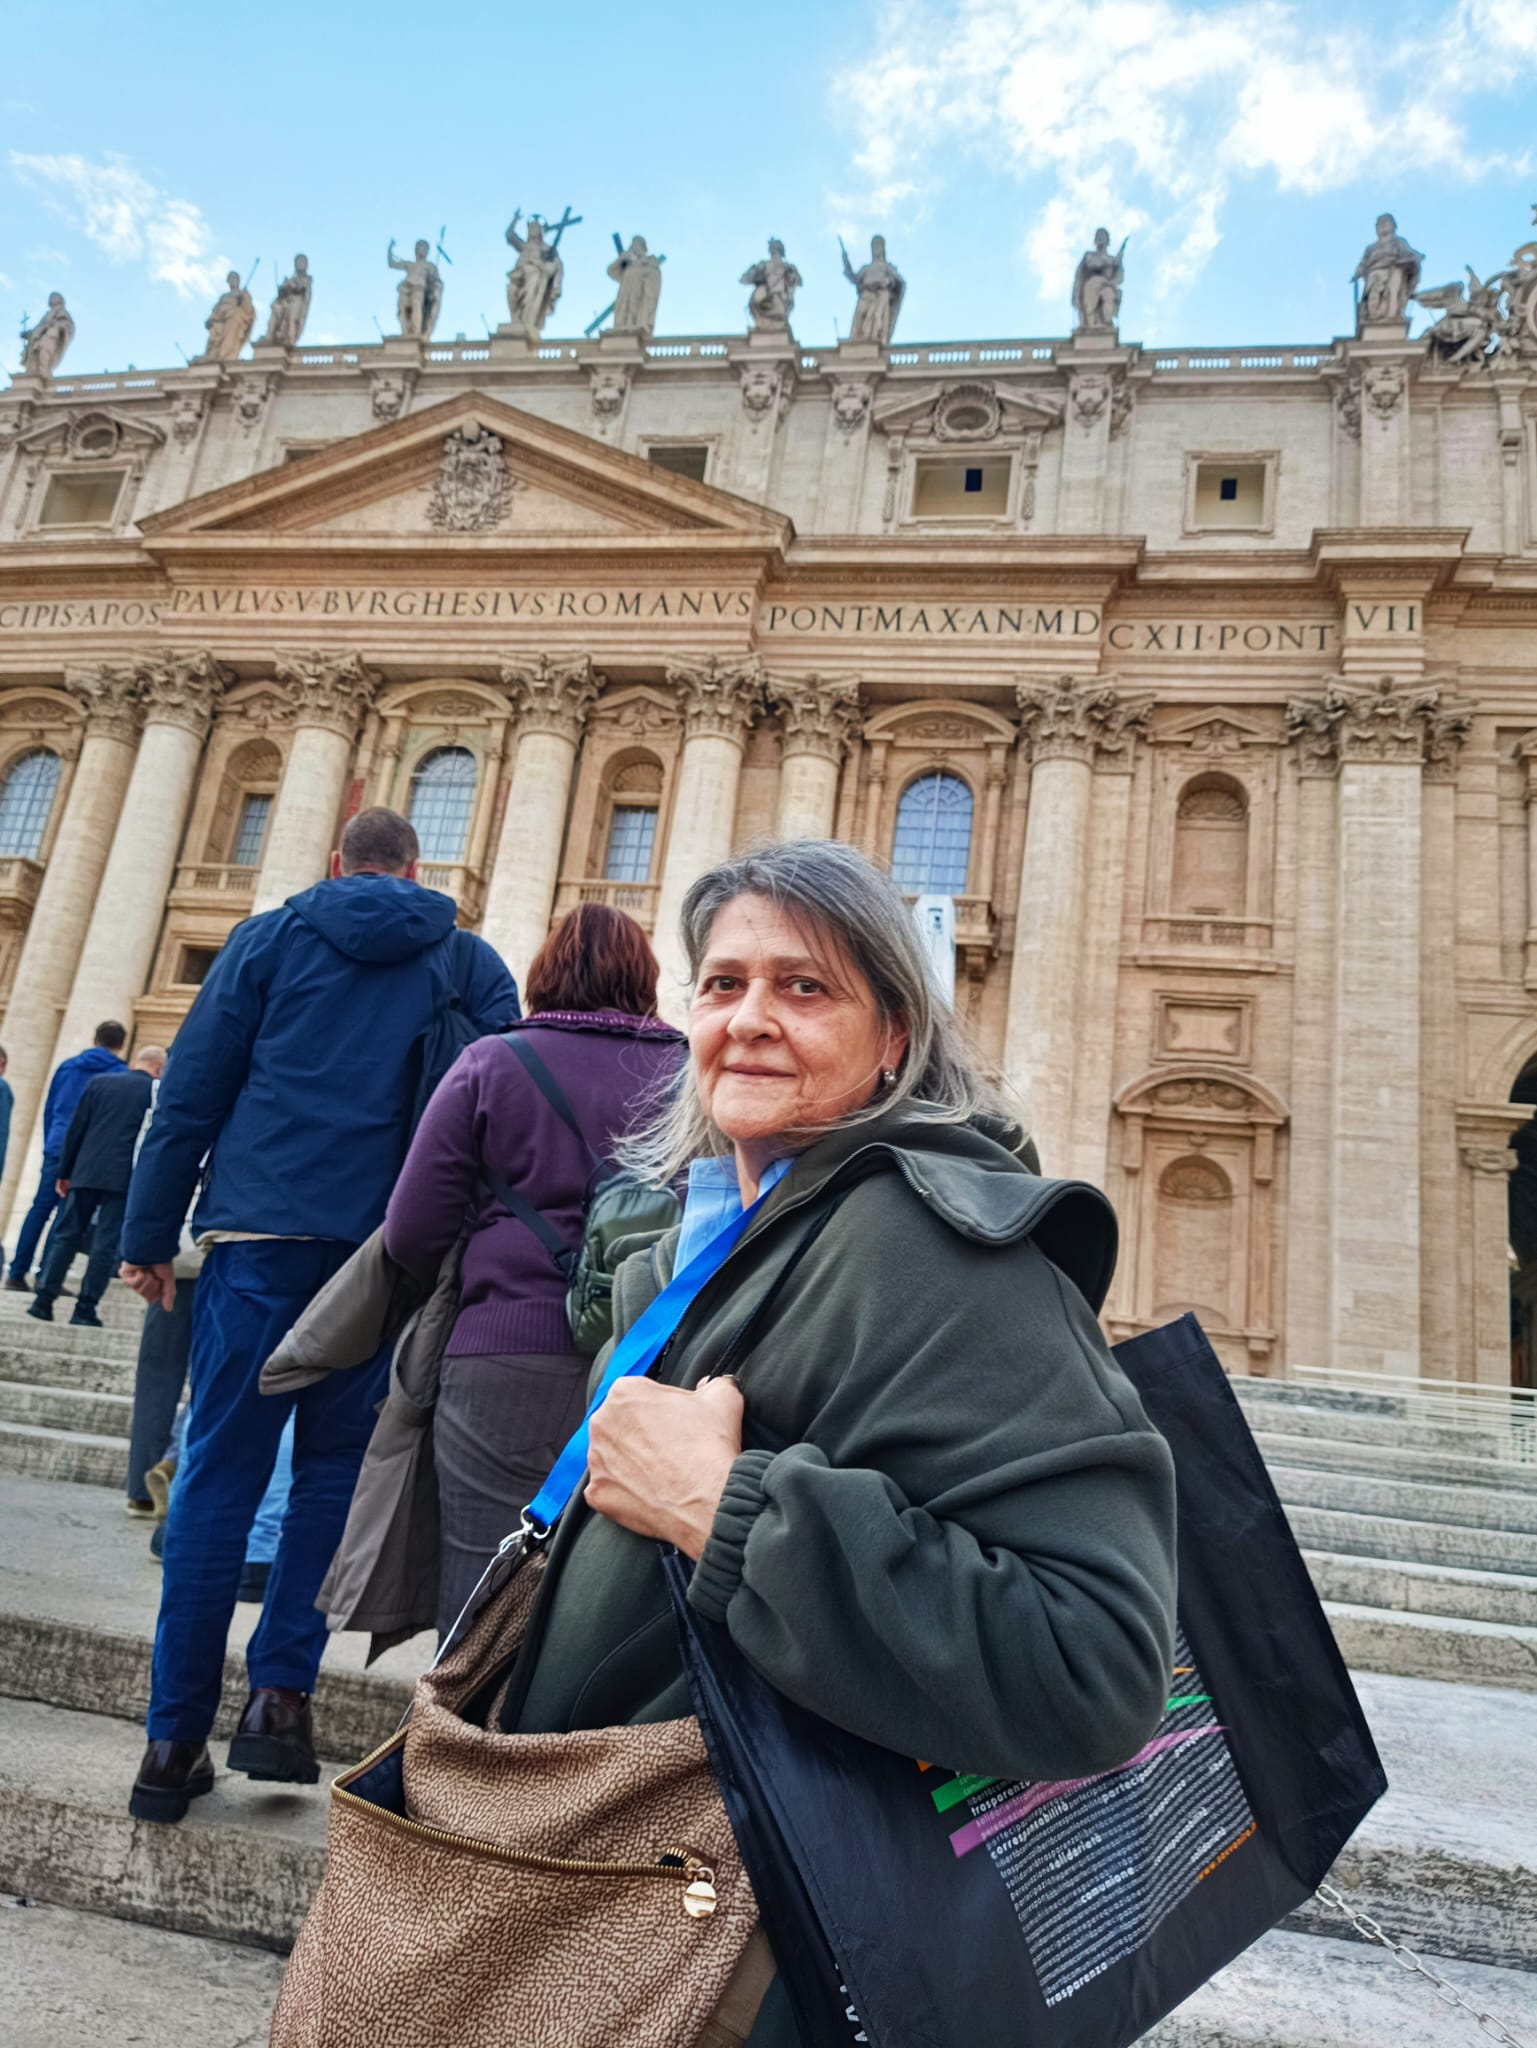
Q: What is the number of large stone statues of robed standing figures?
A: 10